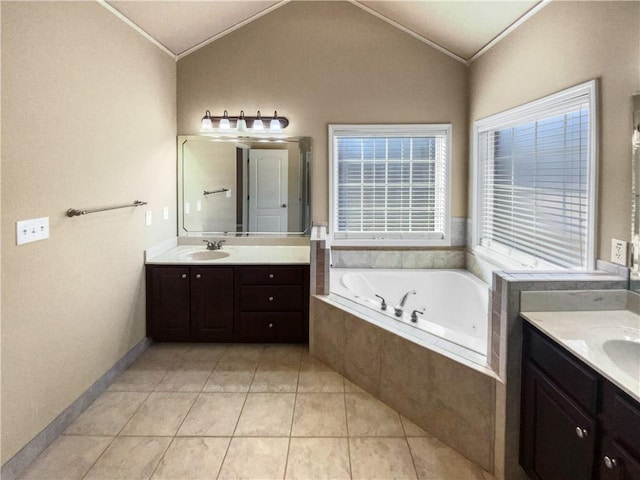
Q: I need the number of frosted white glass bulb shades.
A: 5